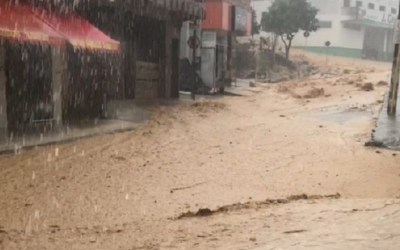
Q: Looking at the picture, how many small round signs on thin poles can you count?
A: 2